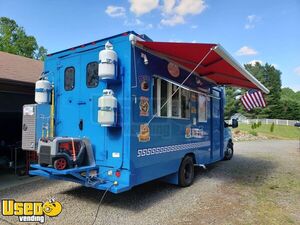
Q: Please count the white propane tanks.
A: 3